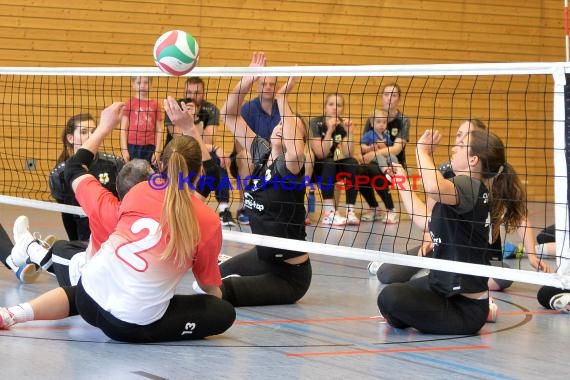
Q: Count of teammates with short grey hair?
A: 1